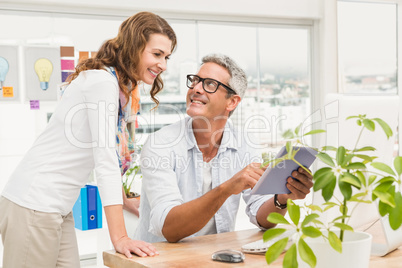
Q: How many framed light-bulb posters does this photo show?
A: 2